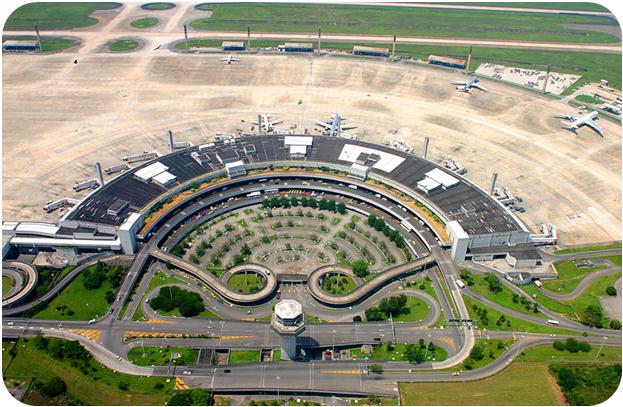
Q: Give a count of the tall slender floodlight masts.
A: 13